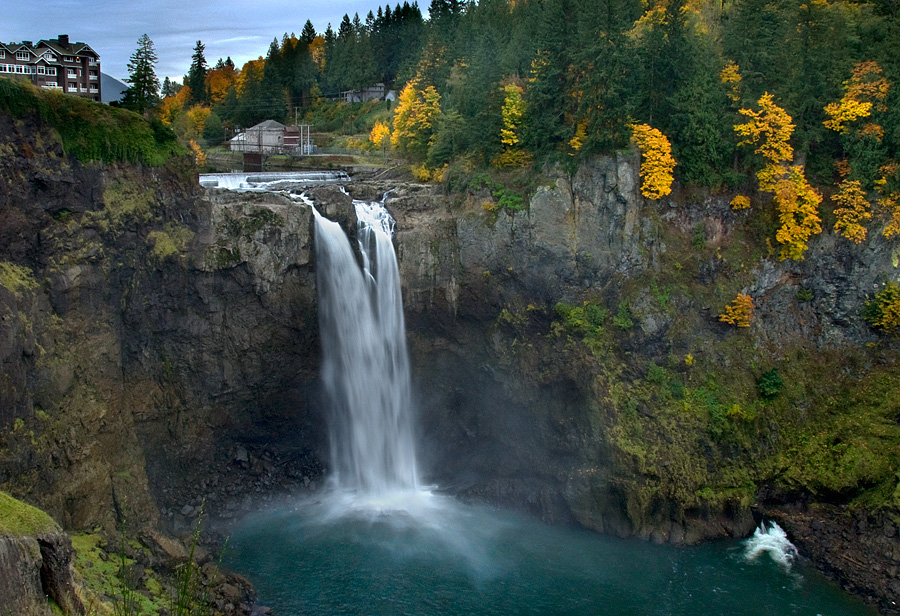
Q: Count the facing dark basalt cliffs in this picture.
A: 2